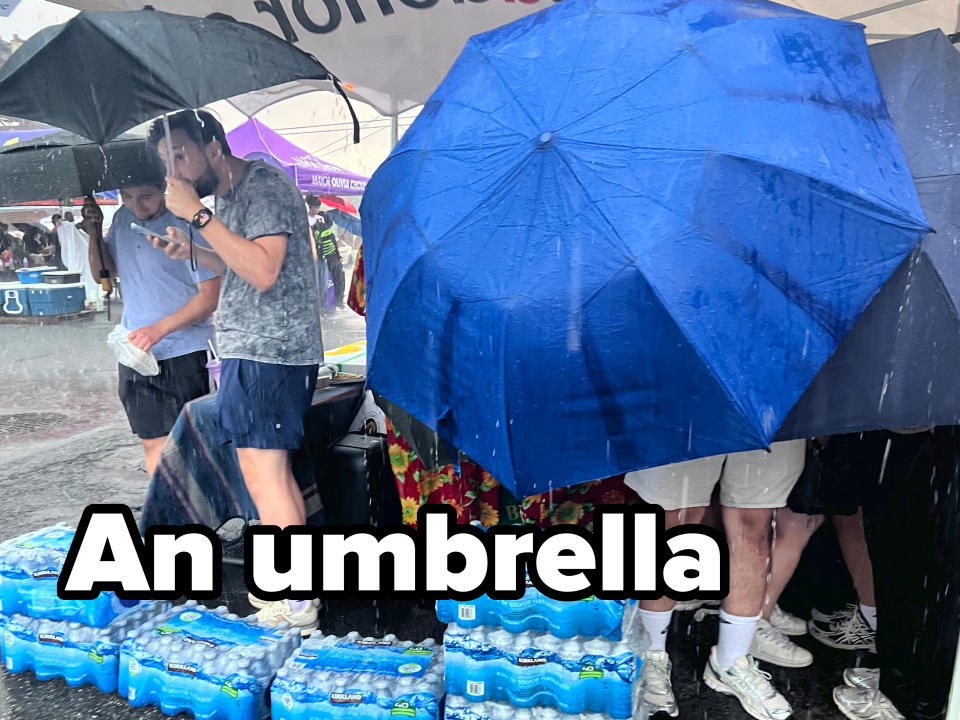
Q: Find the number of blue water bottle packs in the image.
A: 7